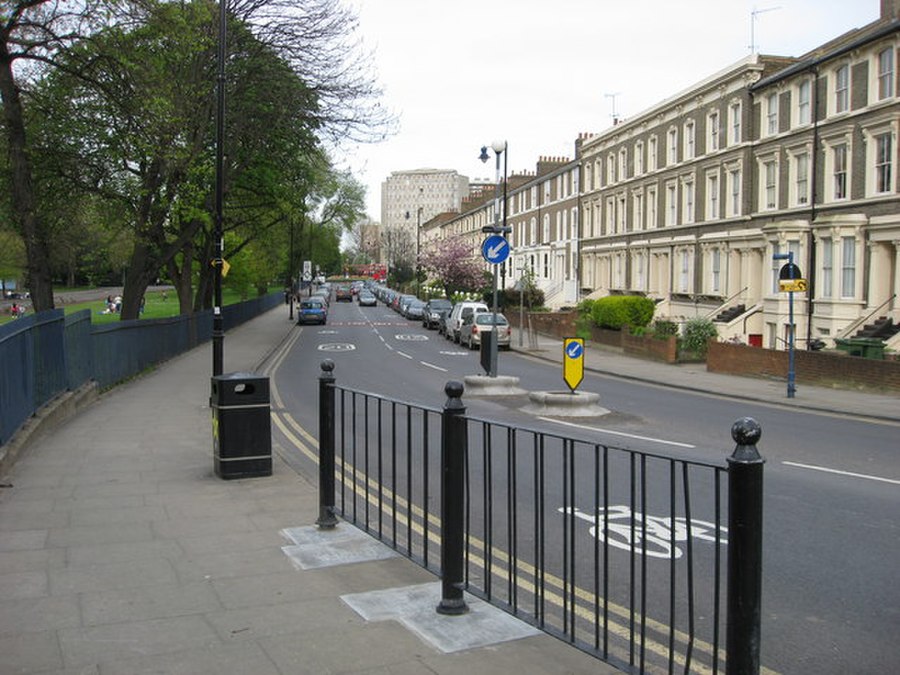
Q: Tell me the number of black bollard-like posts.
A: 3